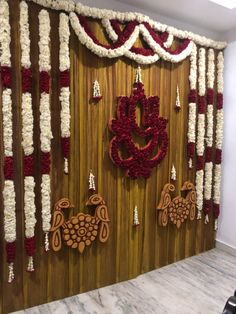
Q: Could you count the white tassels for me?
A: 14